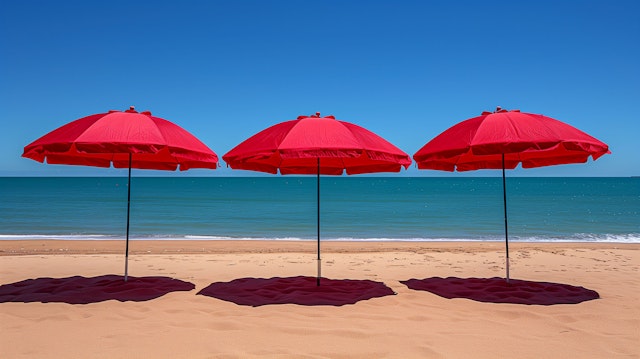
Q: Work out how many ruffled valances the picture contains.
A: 3